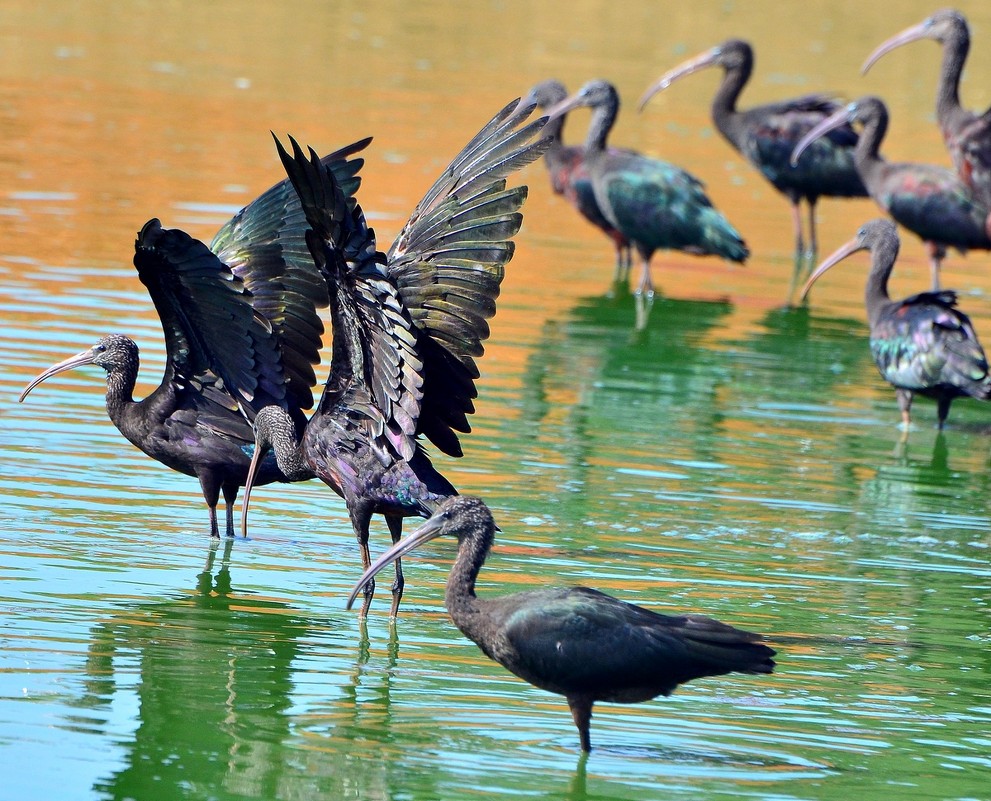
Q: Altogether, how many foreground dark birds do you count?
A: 3